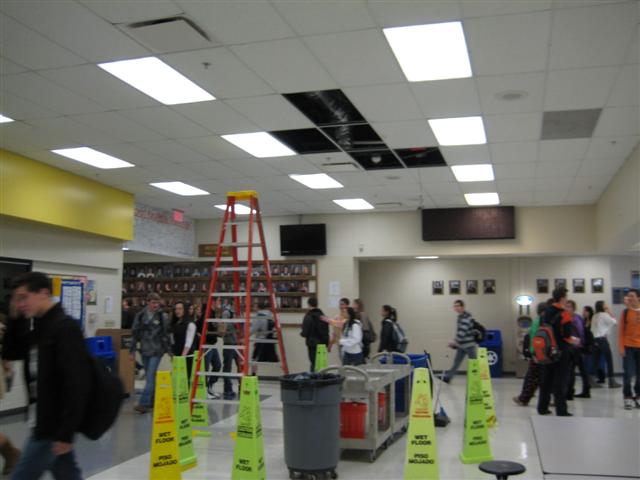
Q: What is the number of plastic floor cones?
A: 8